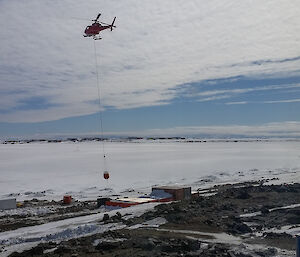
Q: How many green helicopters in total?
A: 0